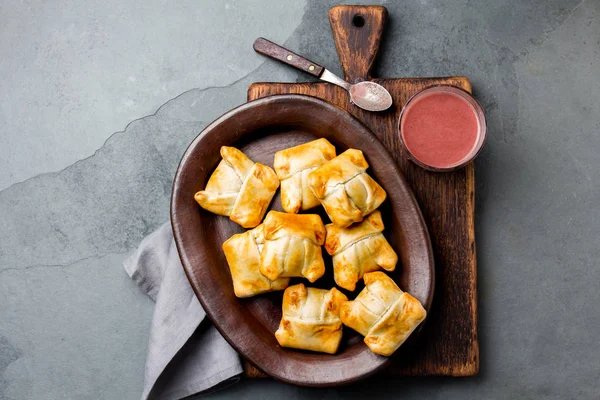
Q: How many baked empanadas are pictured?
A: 8